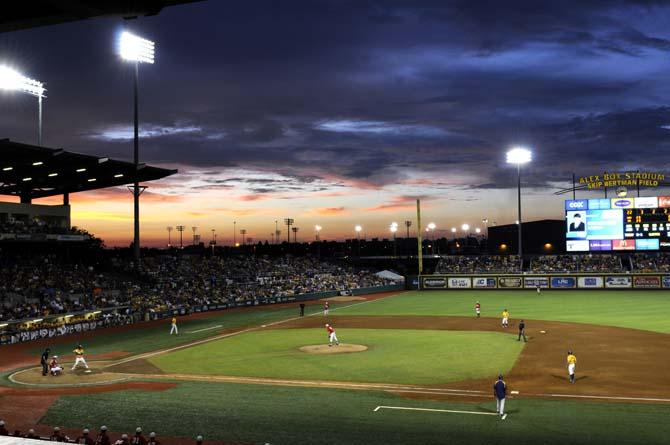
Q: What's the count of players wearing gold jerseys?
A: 4